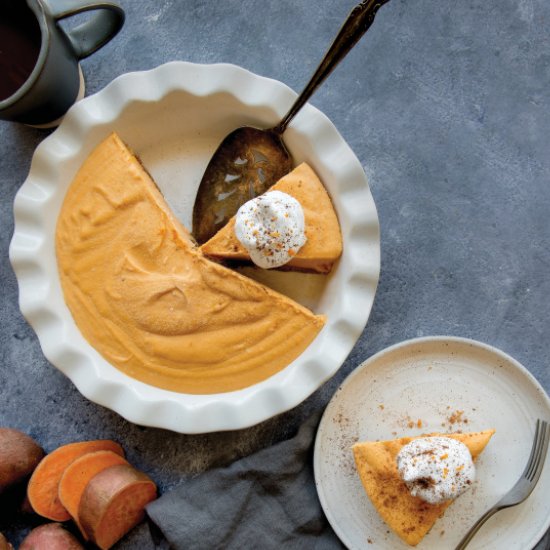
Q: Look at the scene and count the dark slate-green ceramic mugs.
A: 1